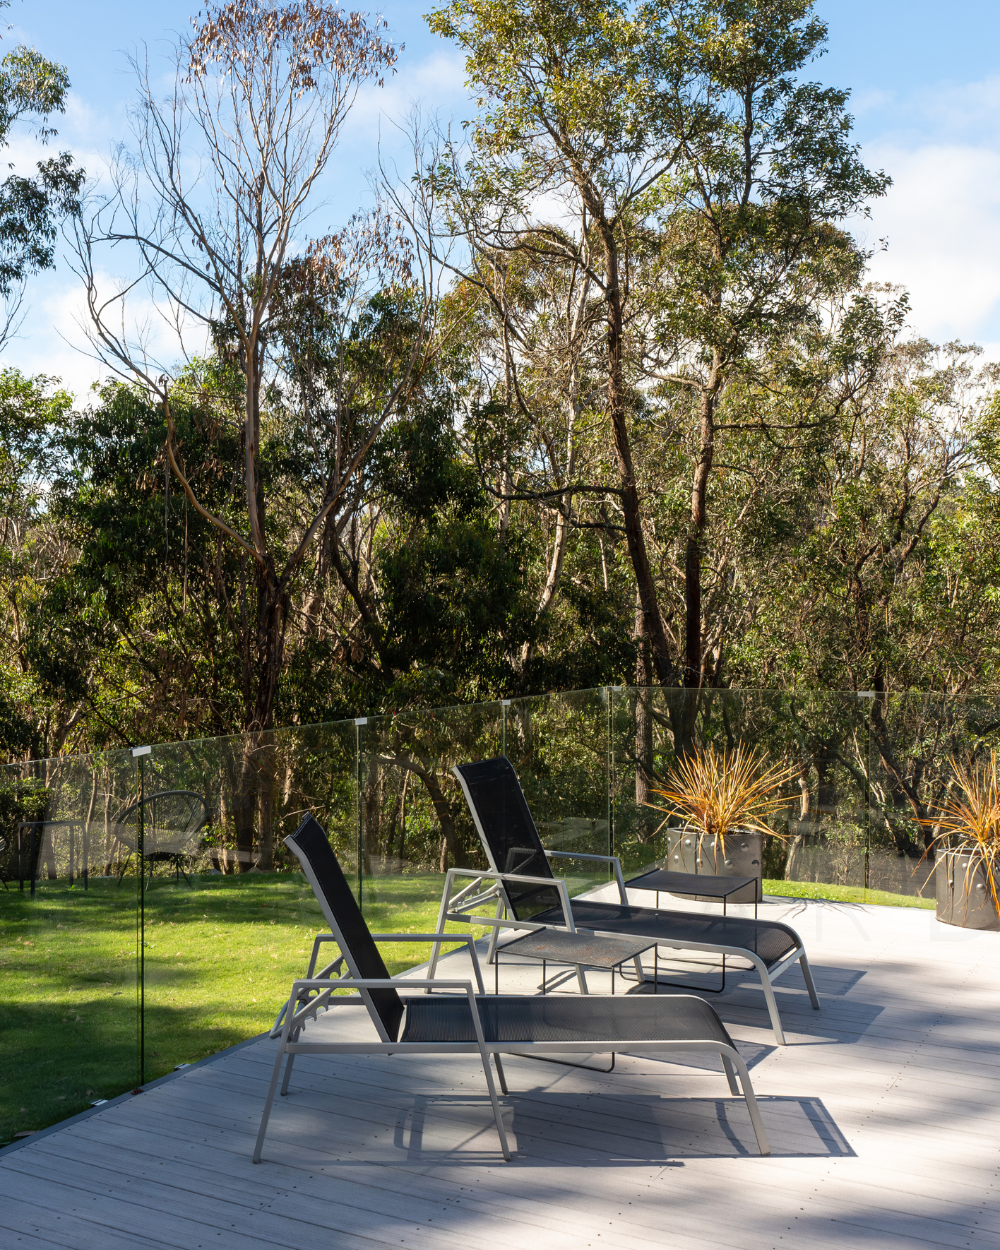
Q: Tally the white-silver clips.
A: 5